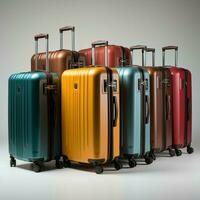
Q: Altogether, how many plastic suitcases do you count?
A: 7